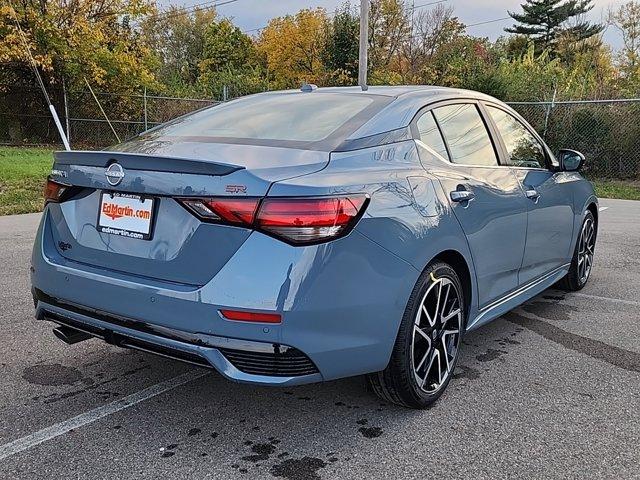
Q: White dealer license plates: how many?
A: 1